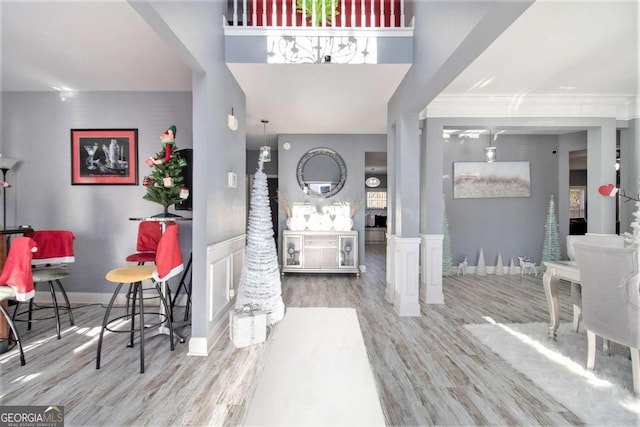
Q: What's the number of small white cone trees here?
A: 3